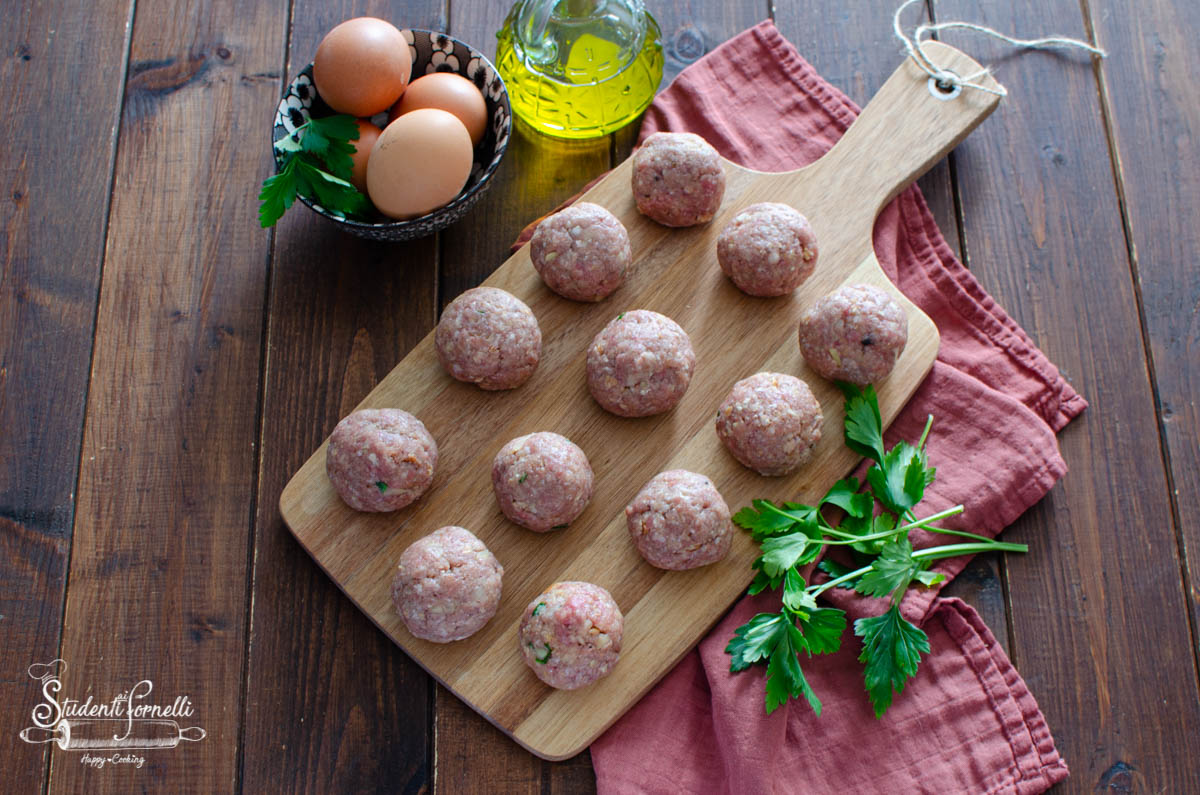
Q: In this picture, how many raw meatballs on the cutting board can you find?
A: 12